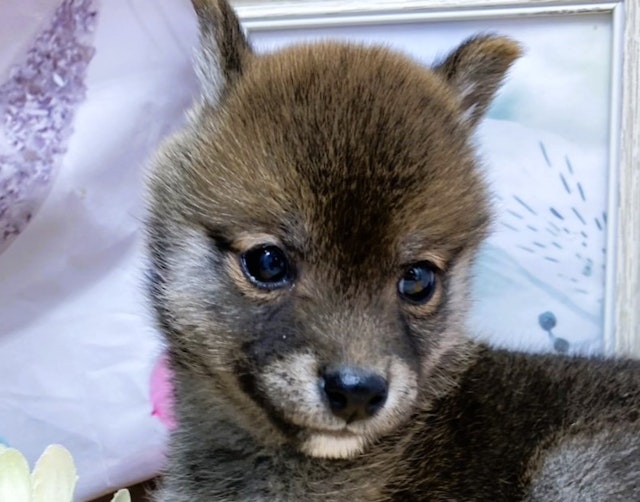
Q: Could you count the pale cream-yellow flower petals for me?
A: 3